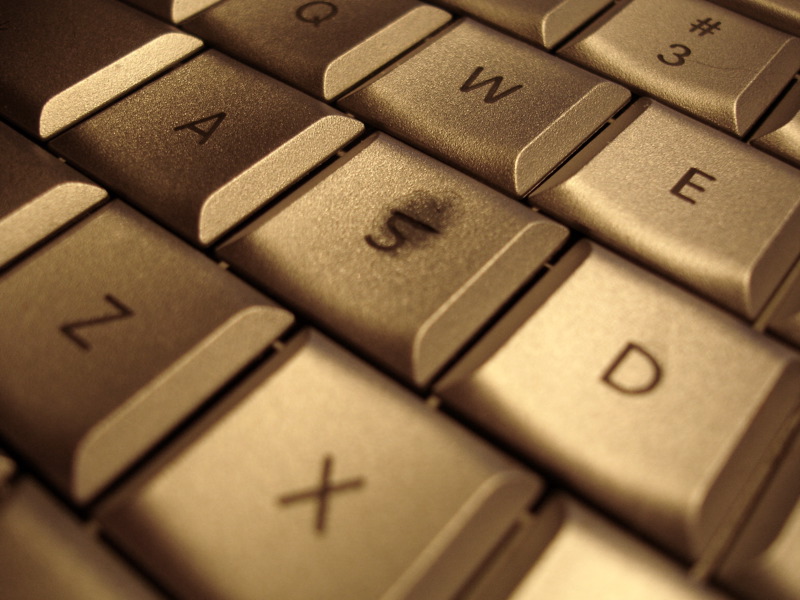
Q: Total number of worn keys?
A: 1